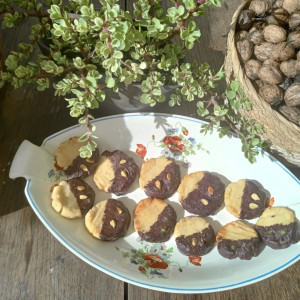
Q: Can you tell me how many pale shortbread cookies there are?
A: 11